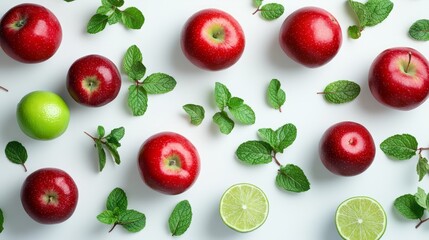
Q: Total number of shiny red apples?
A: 8